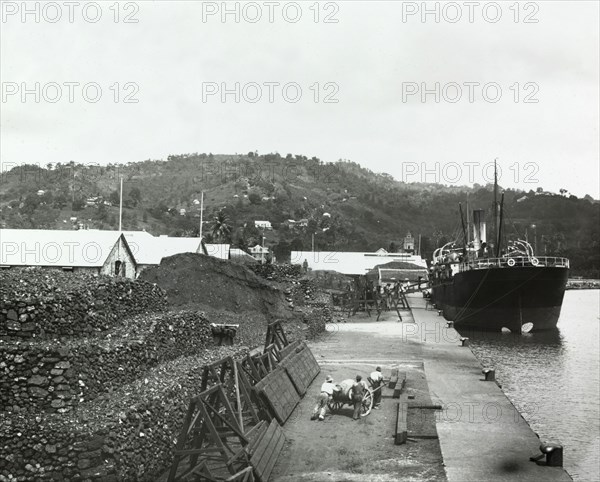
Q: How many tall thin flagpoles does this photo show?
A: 2